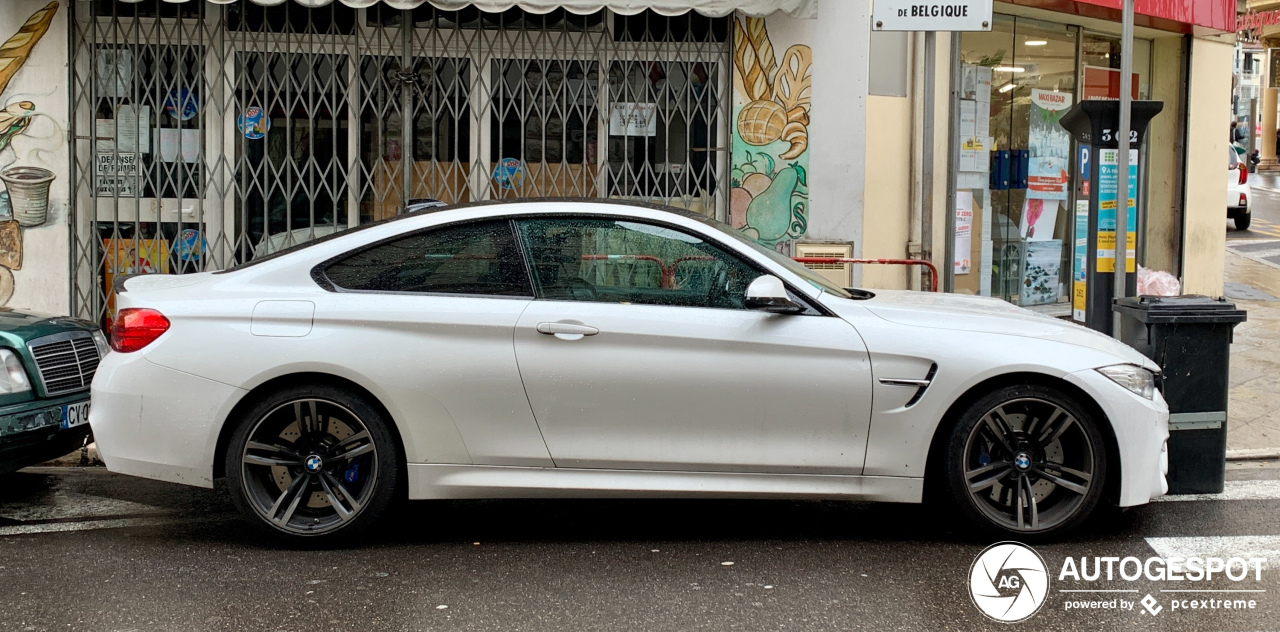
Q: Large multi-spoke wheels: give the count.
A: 2